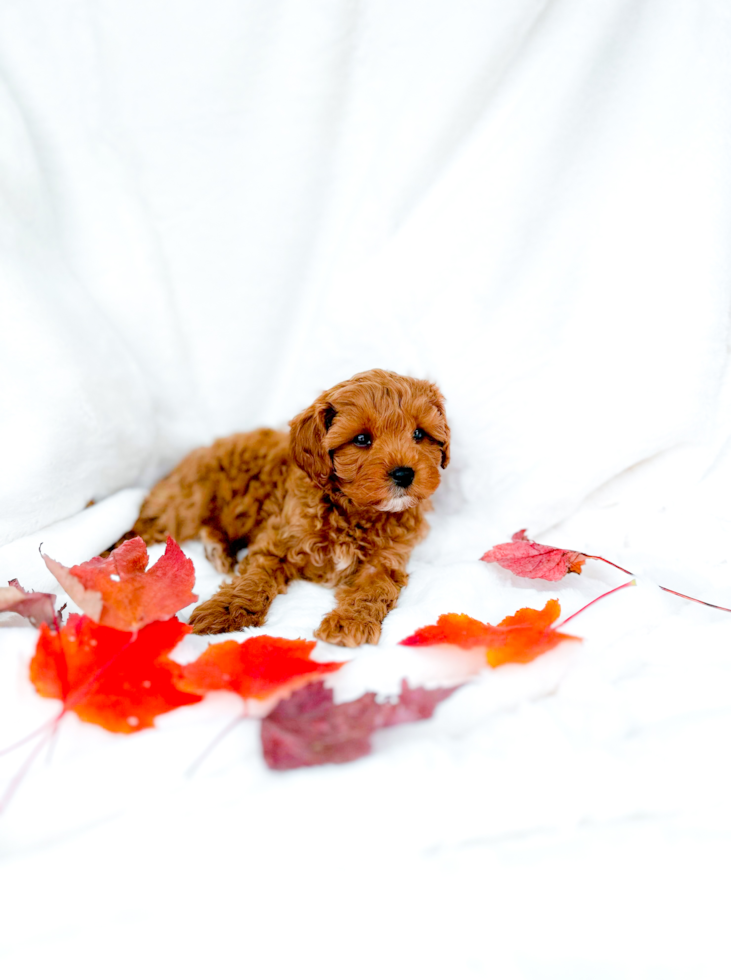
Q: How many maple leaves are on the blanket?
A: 7